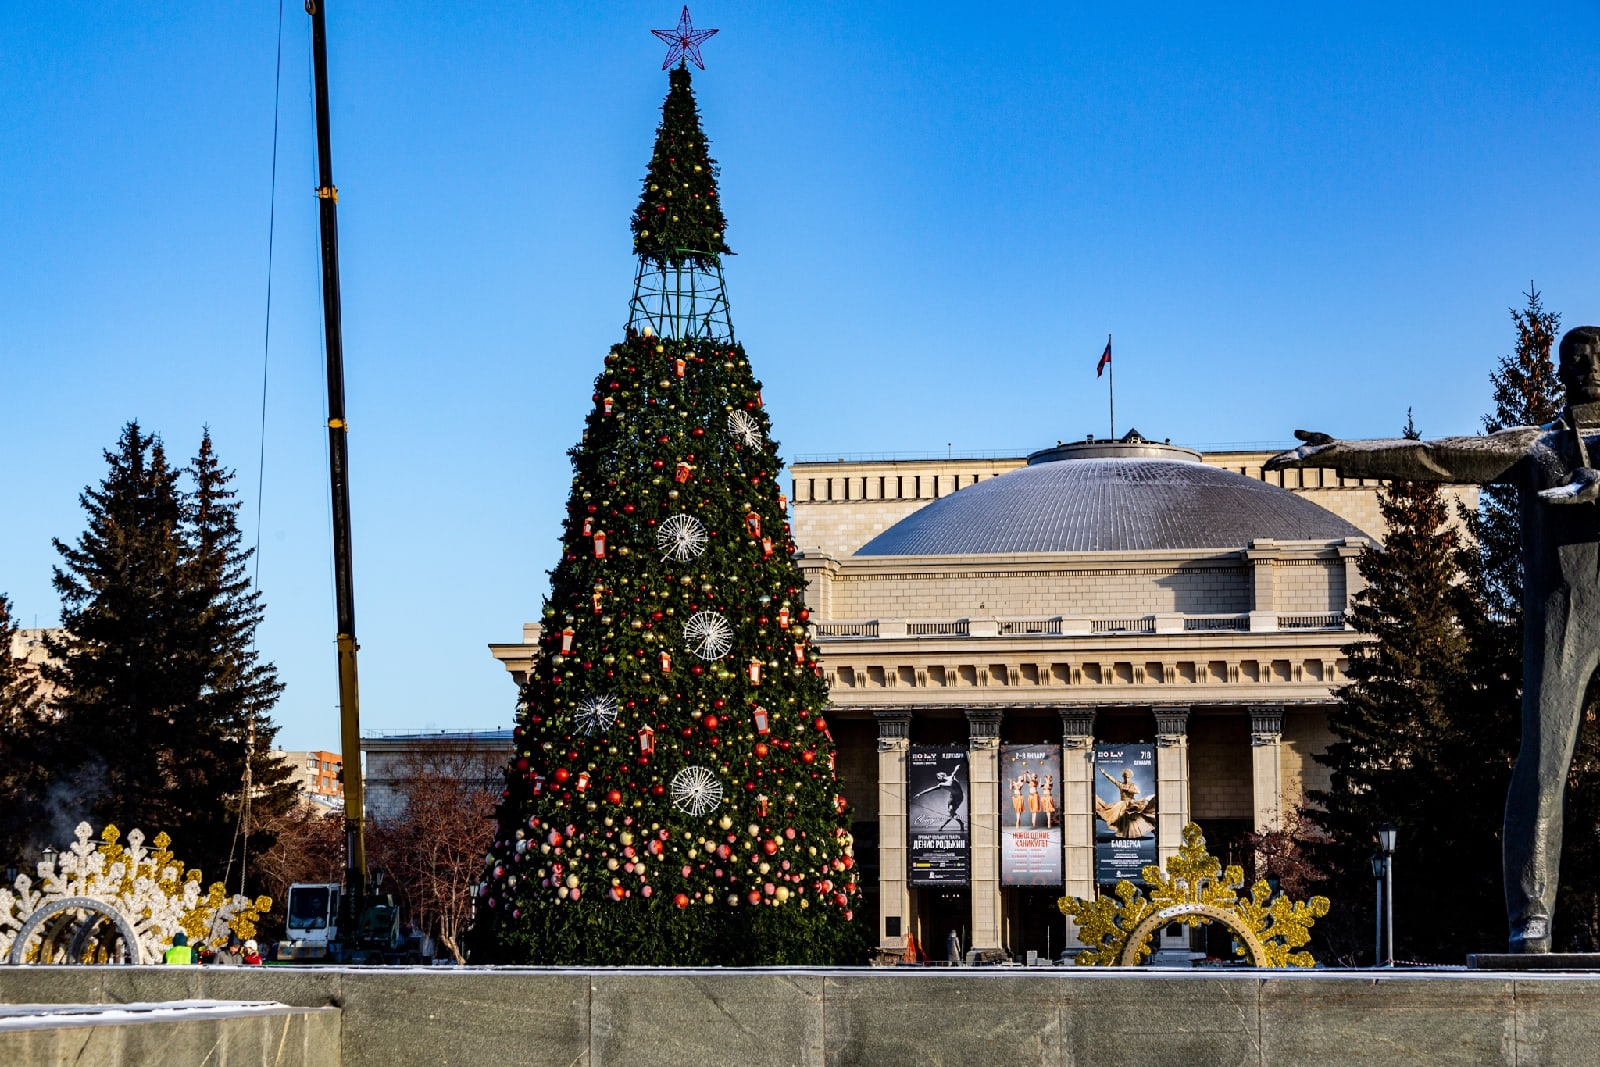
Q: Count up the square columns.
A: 5